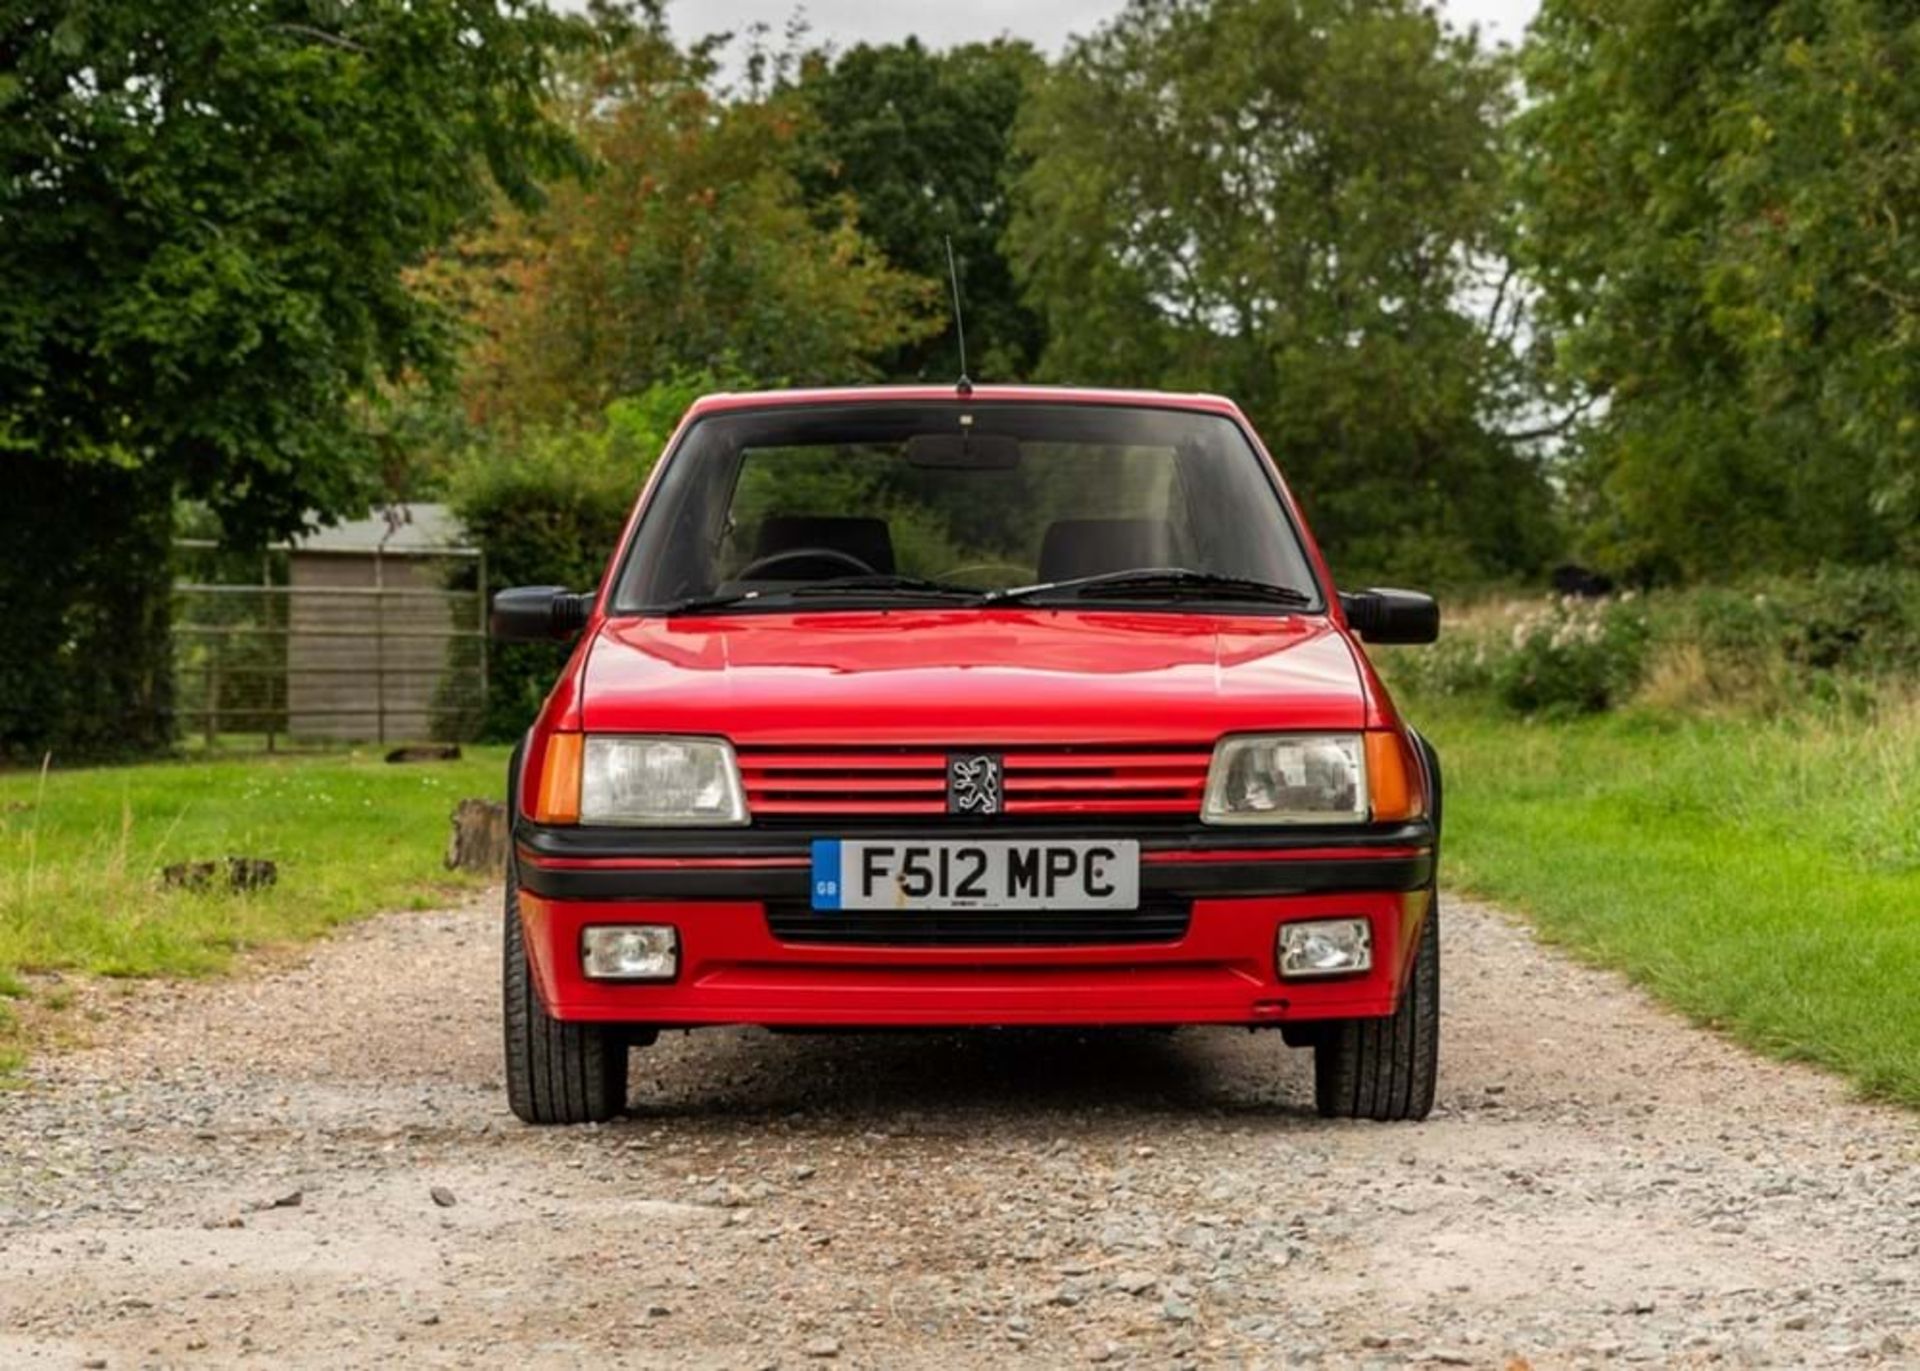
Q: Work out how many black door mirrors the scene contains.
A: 2